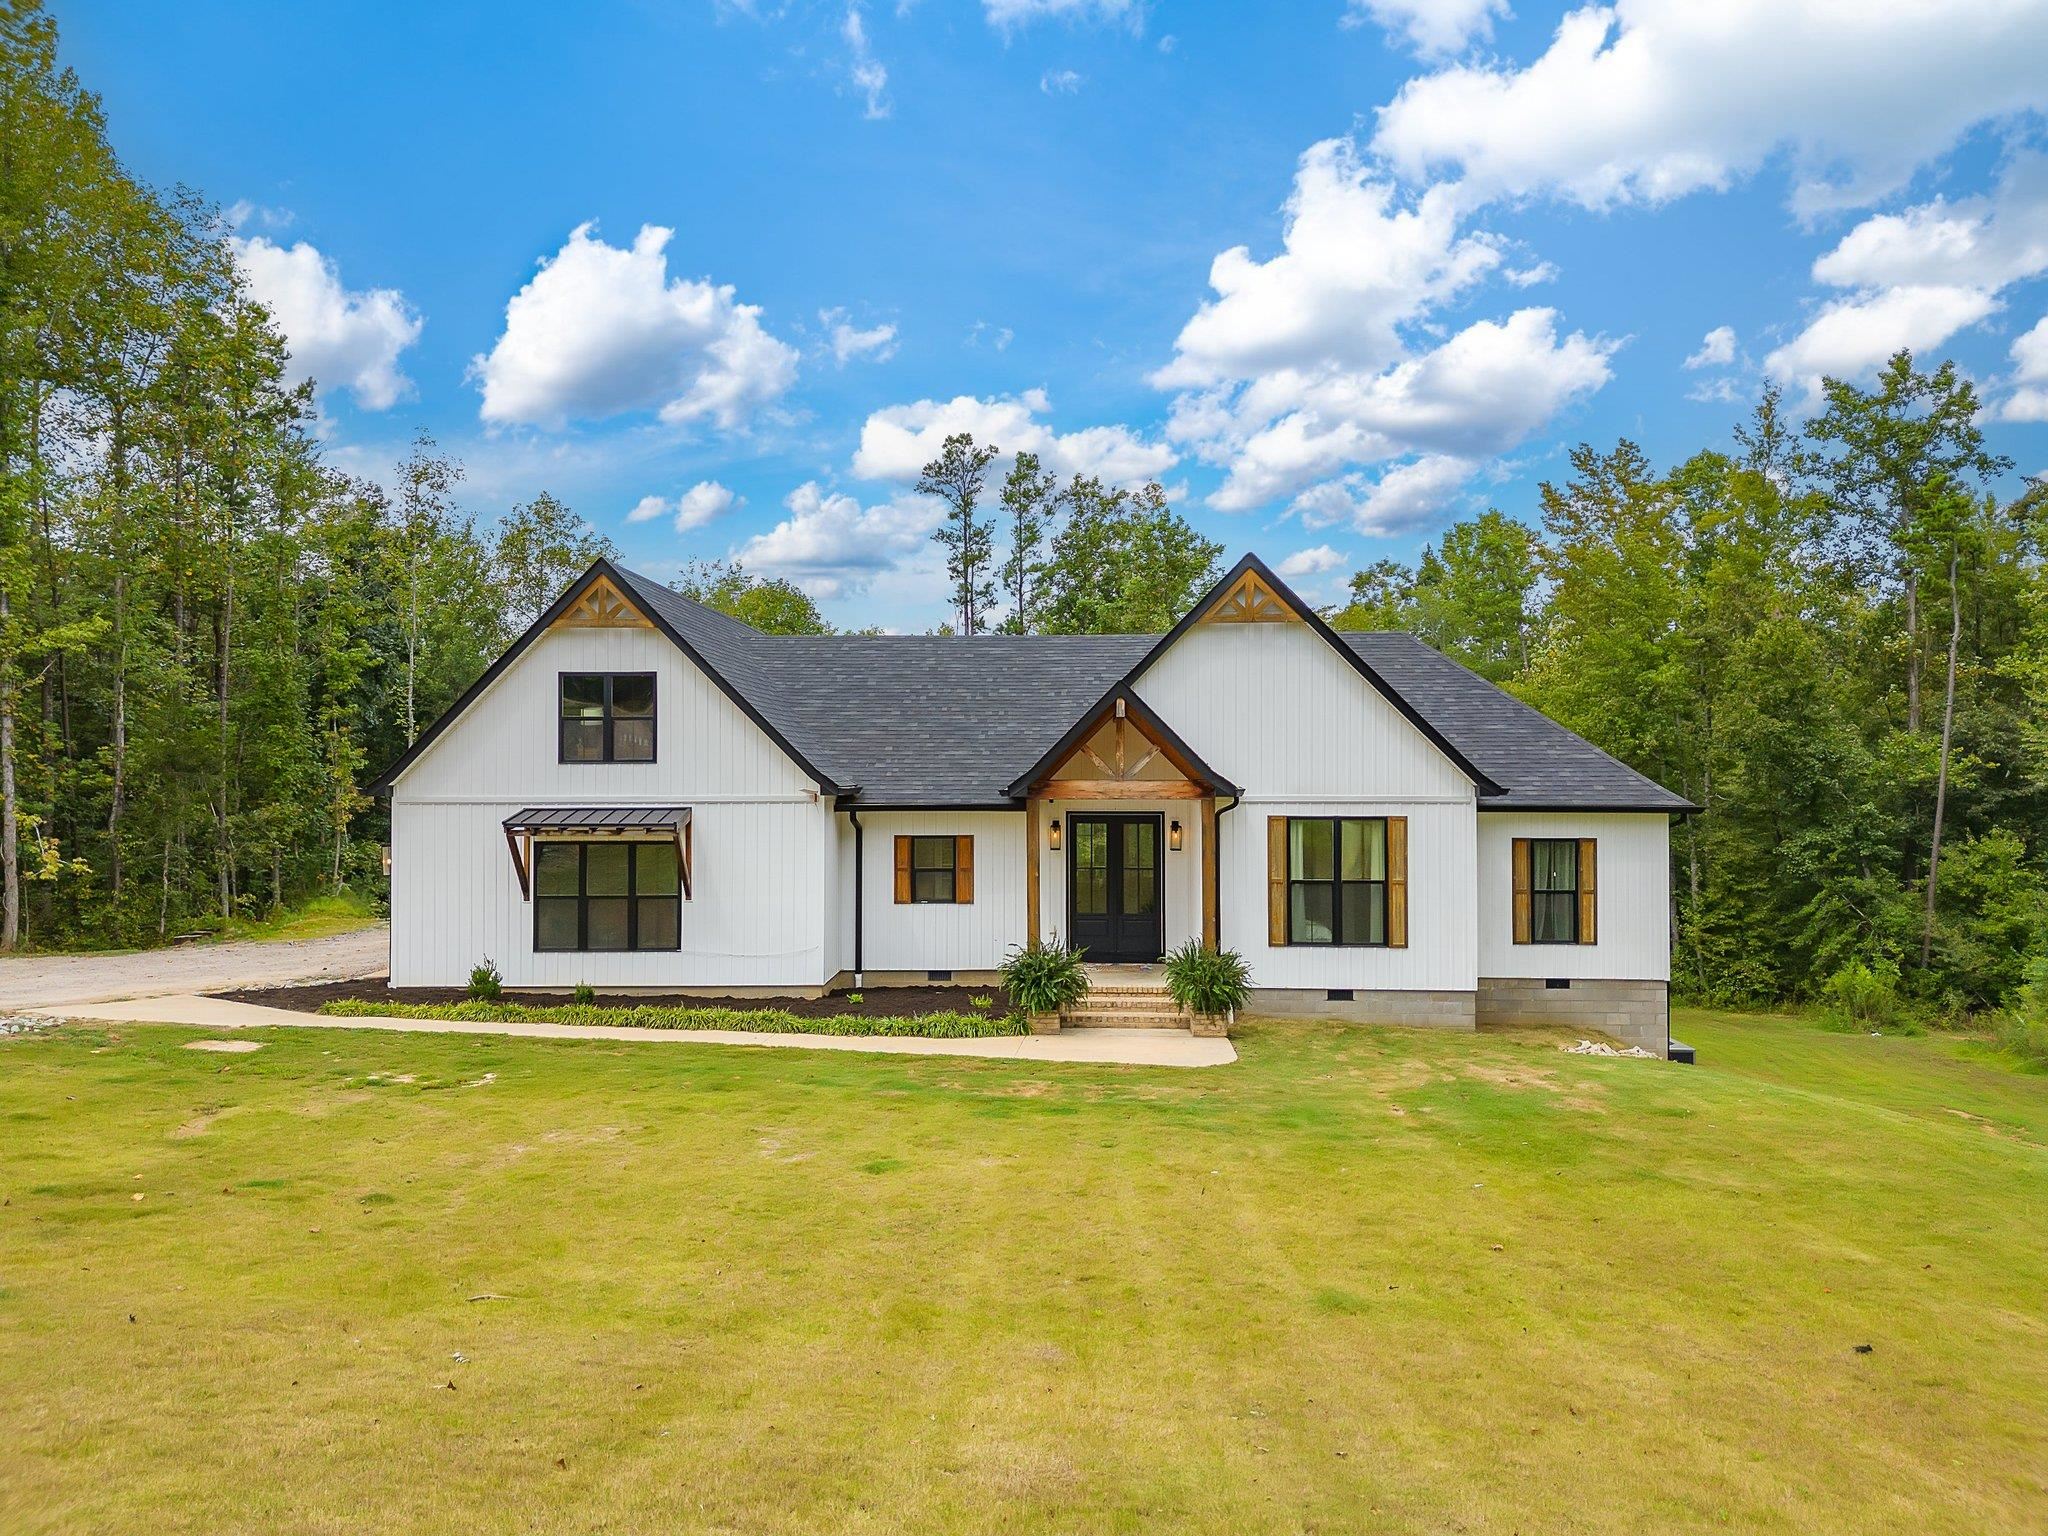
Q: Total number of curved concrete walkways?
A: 1